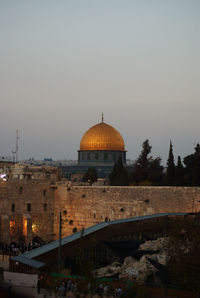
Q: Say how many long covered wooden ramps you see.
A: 1